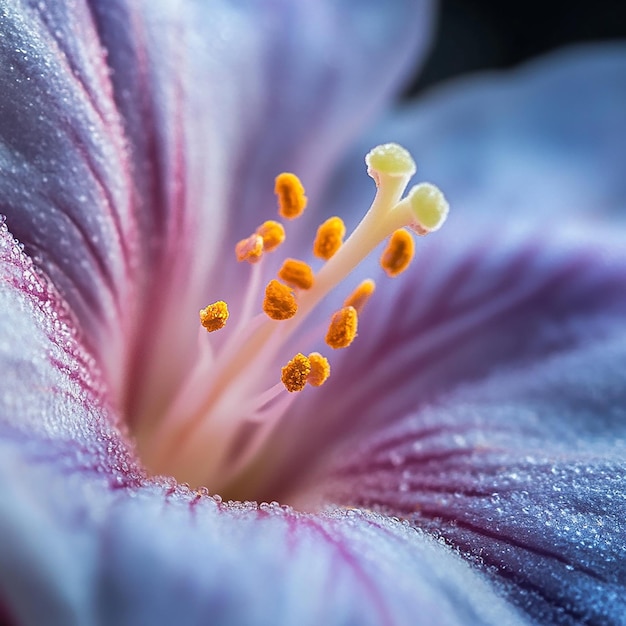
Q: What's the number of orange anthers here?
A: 12